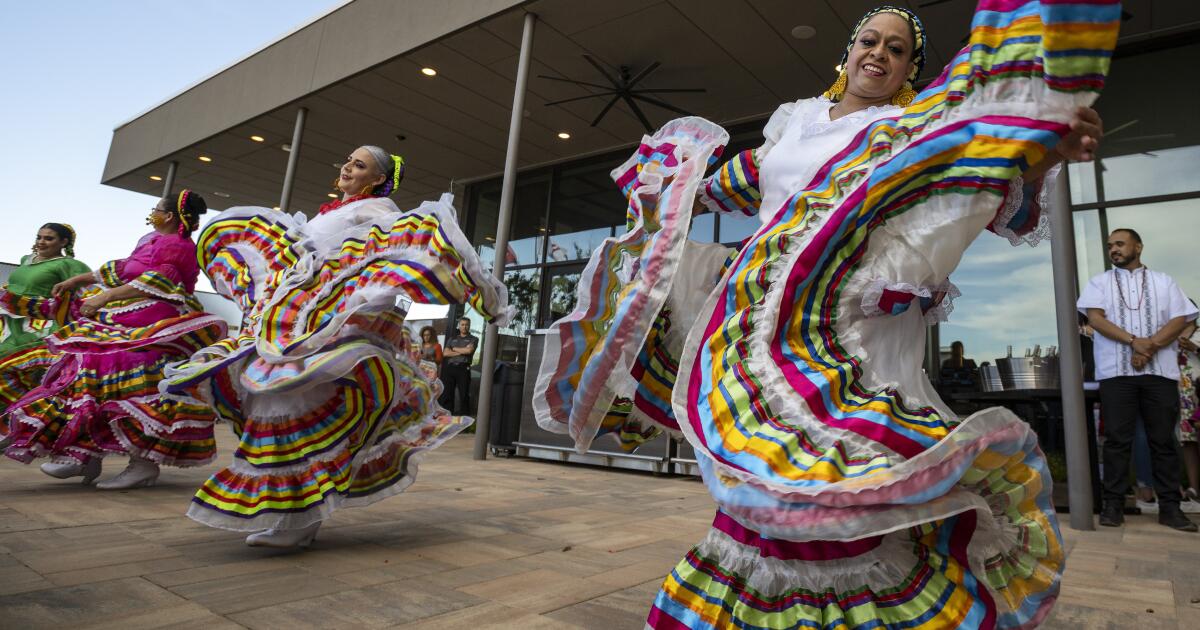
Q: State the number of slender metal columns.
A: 4